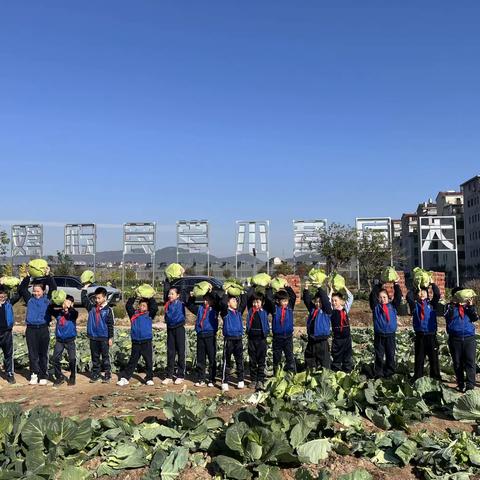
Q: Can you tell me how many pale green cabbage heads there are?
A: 15